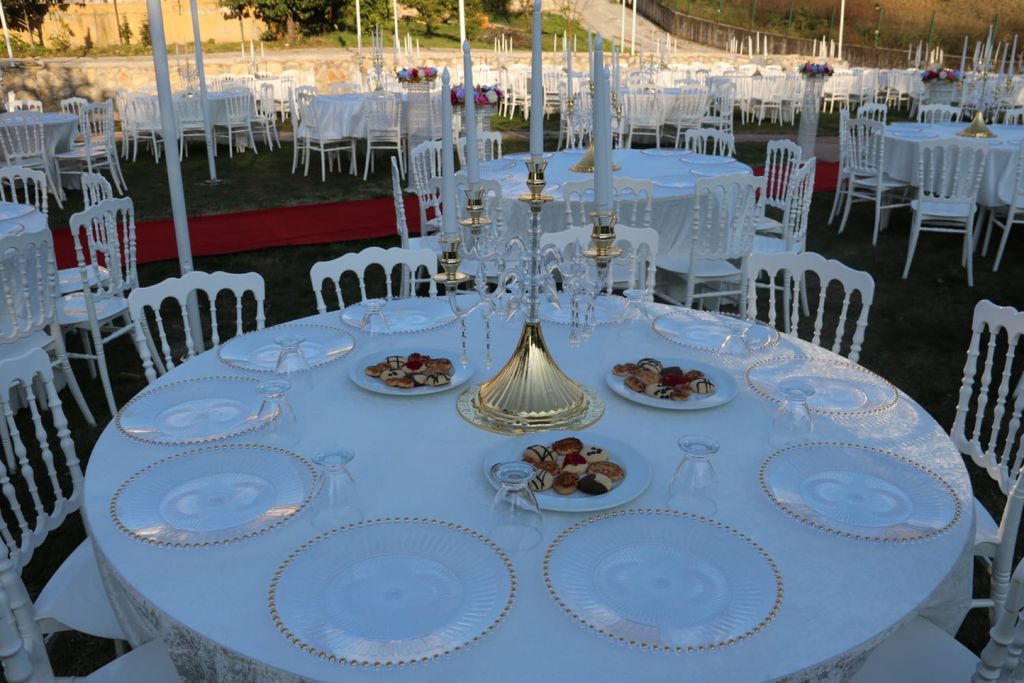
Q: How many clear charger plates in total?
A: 10